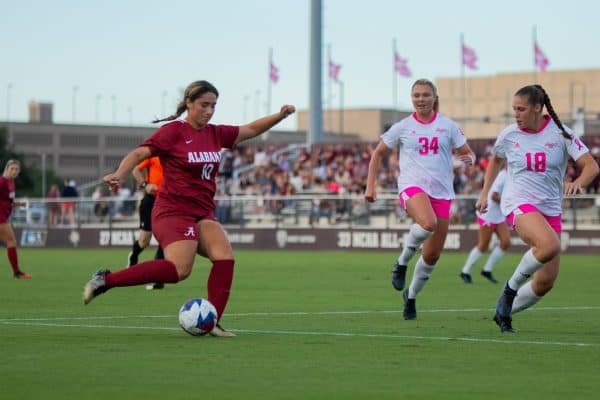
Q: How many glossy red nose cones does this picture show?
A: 0